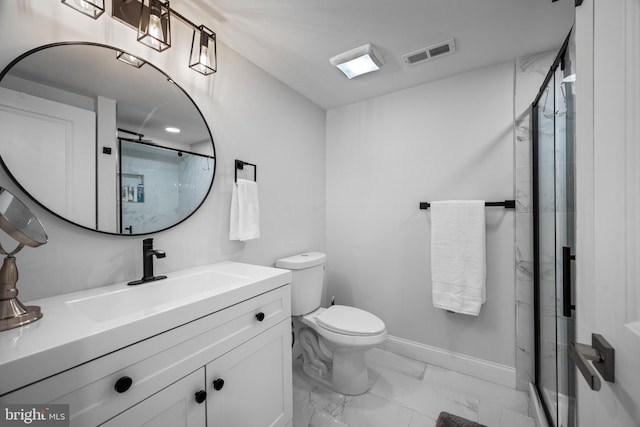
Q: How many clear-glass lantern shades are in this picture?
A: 3